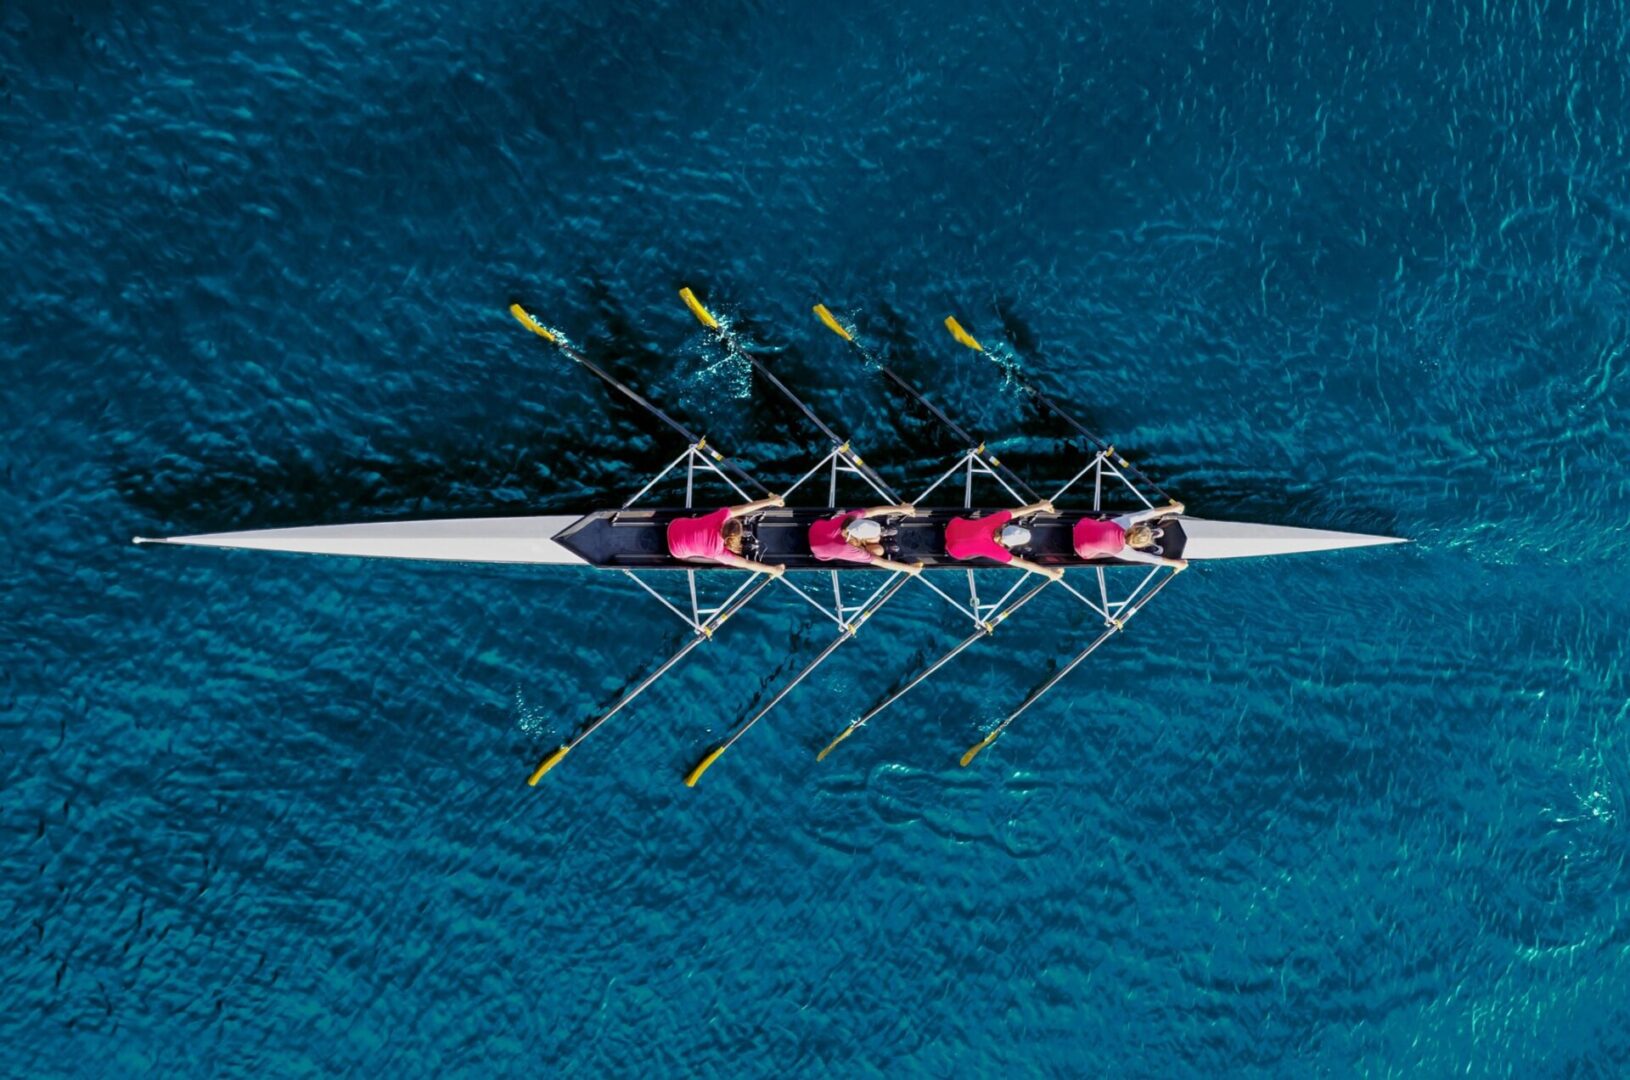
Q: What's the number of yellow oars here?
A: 8